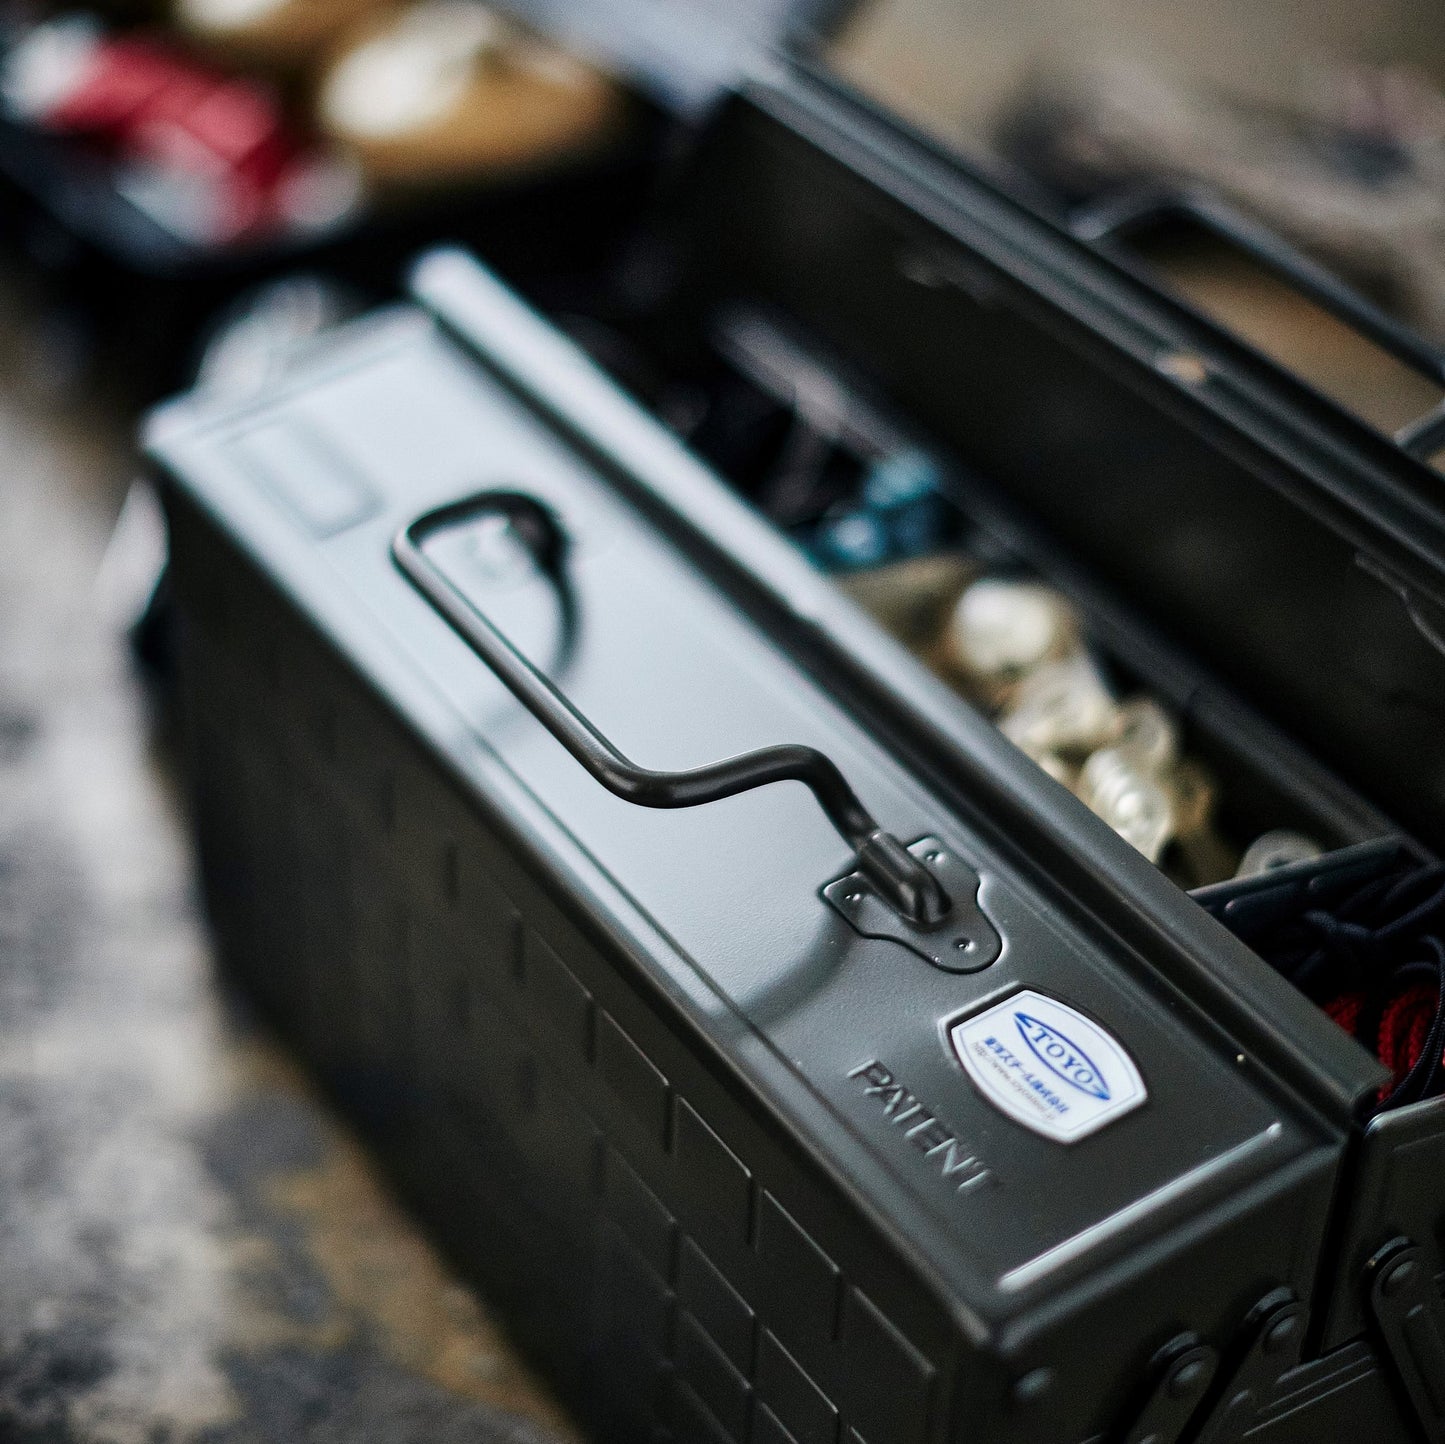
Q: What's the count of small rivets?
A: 3